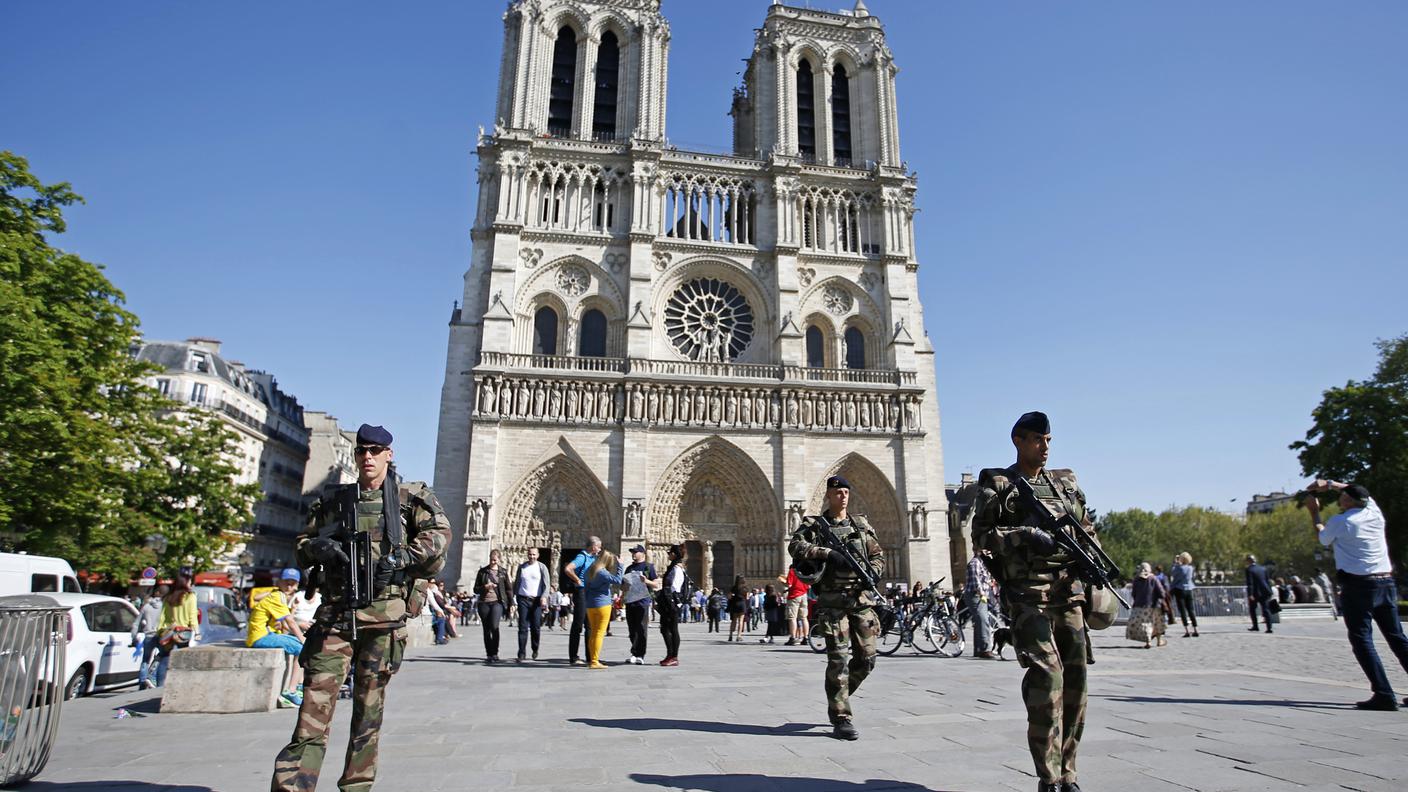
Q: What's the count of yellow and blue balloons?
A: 0